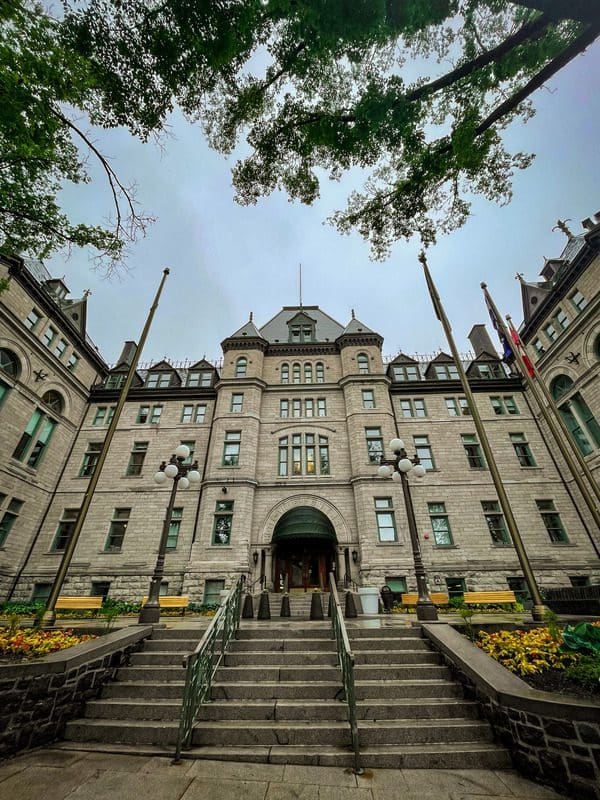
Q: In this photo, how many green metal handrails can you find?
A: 2